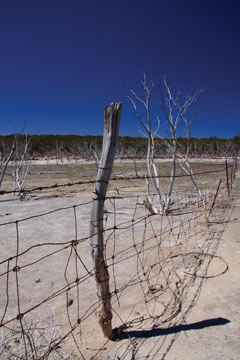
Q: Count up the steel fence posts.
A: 3